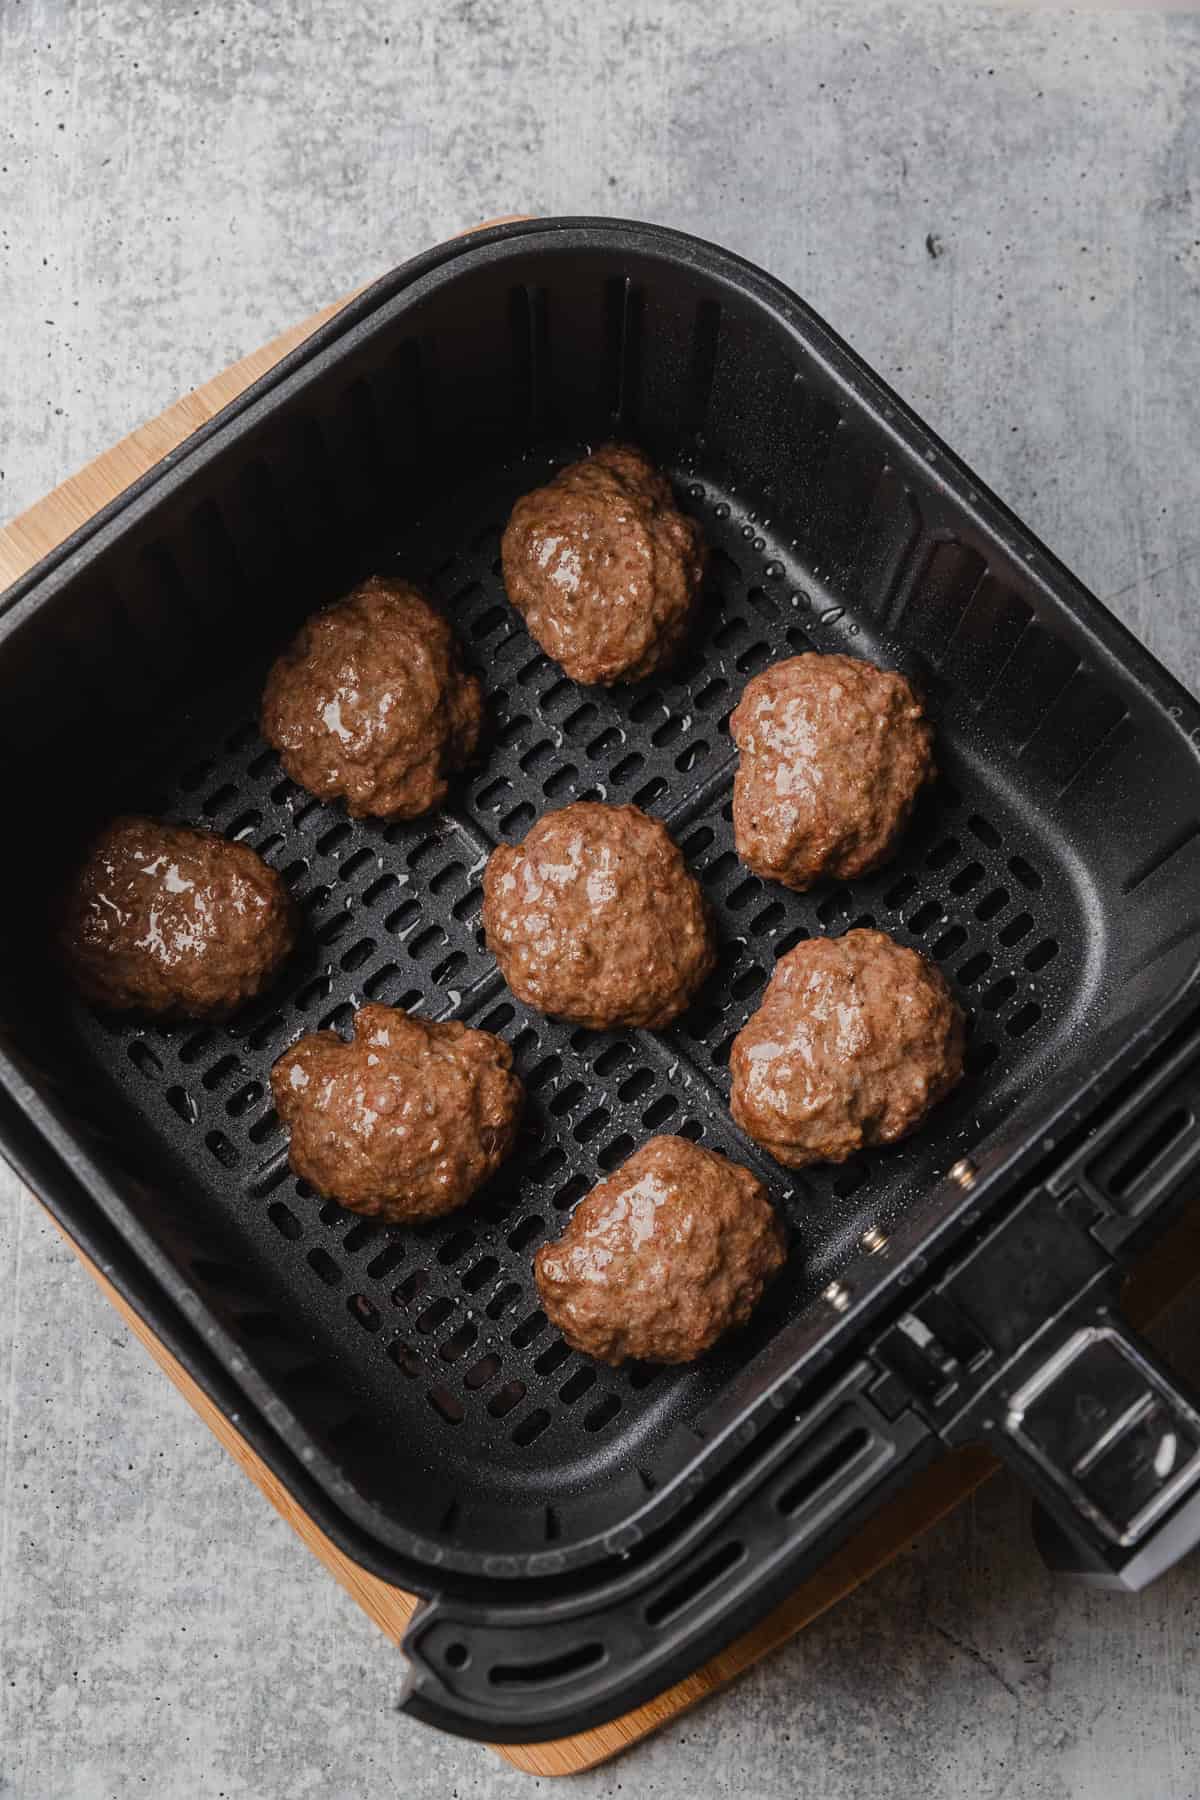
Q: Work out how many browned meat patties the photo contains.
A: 8